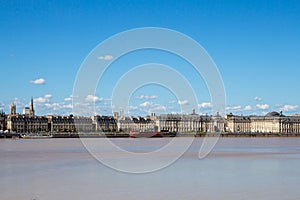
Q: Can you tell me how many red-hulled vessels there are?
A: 1